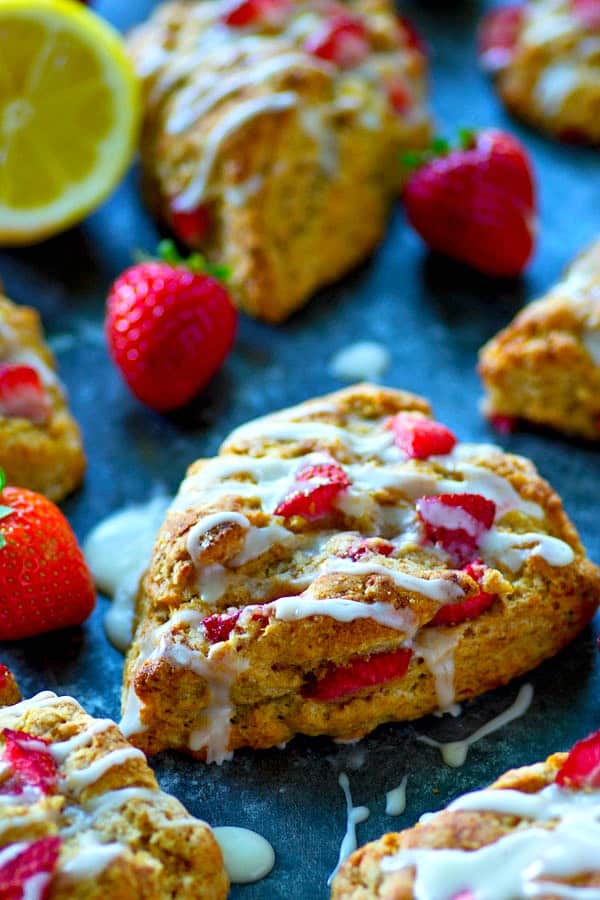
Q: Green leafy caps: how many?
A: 3